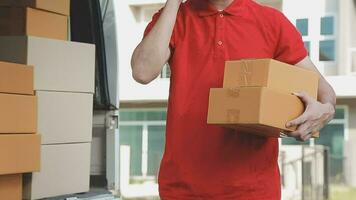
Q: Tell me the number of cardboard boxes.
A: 11